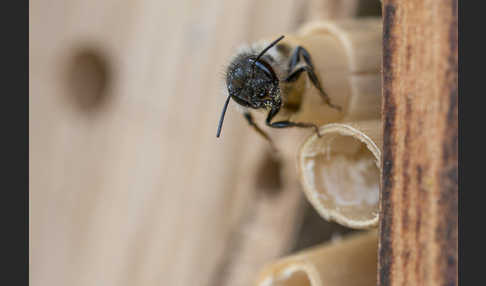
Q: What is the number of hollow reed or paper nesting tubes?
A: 3